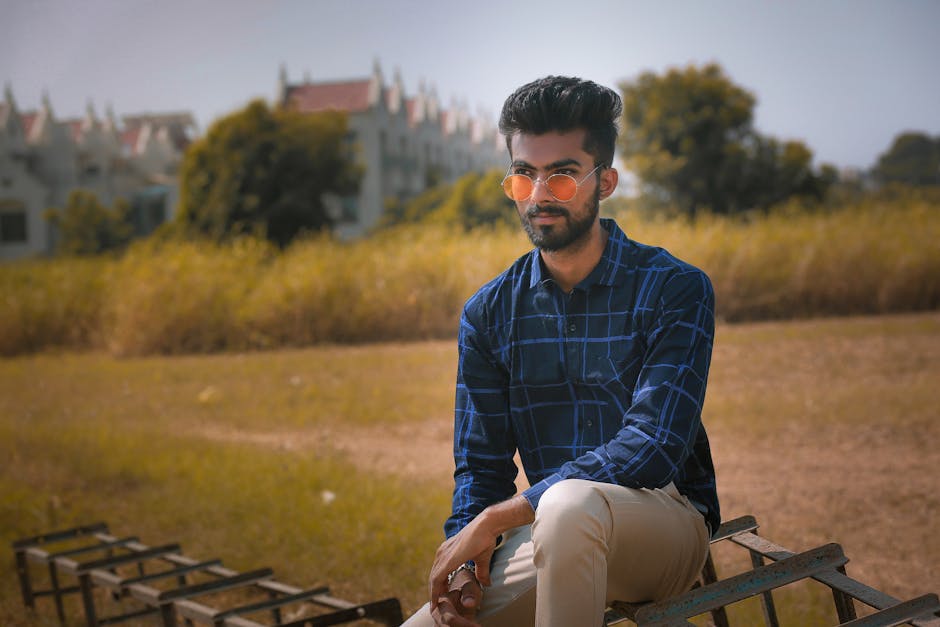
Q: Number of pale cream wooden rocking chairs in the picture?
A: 0